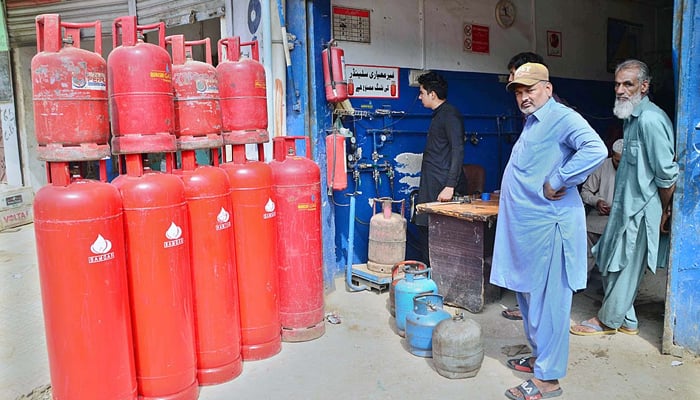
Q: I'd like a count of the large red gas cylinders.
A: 5